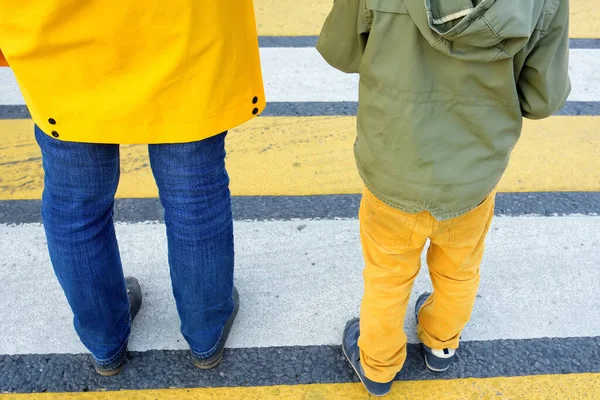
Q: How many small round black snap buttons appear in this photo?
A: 4